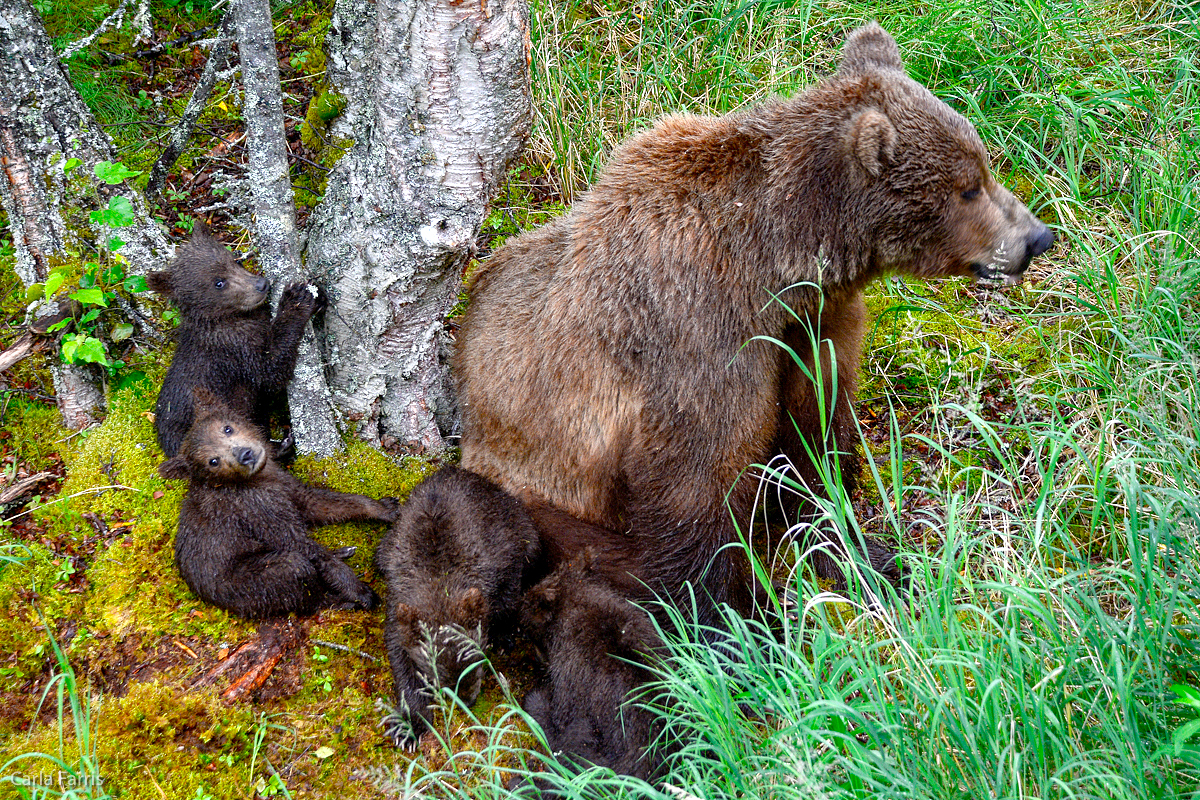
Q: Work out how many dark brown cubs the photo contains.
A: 4